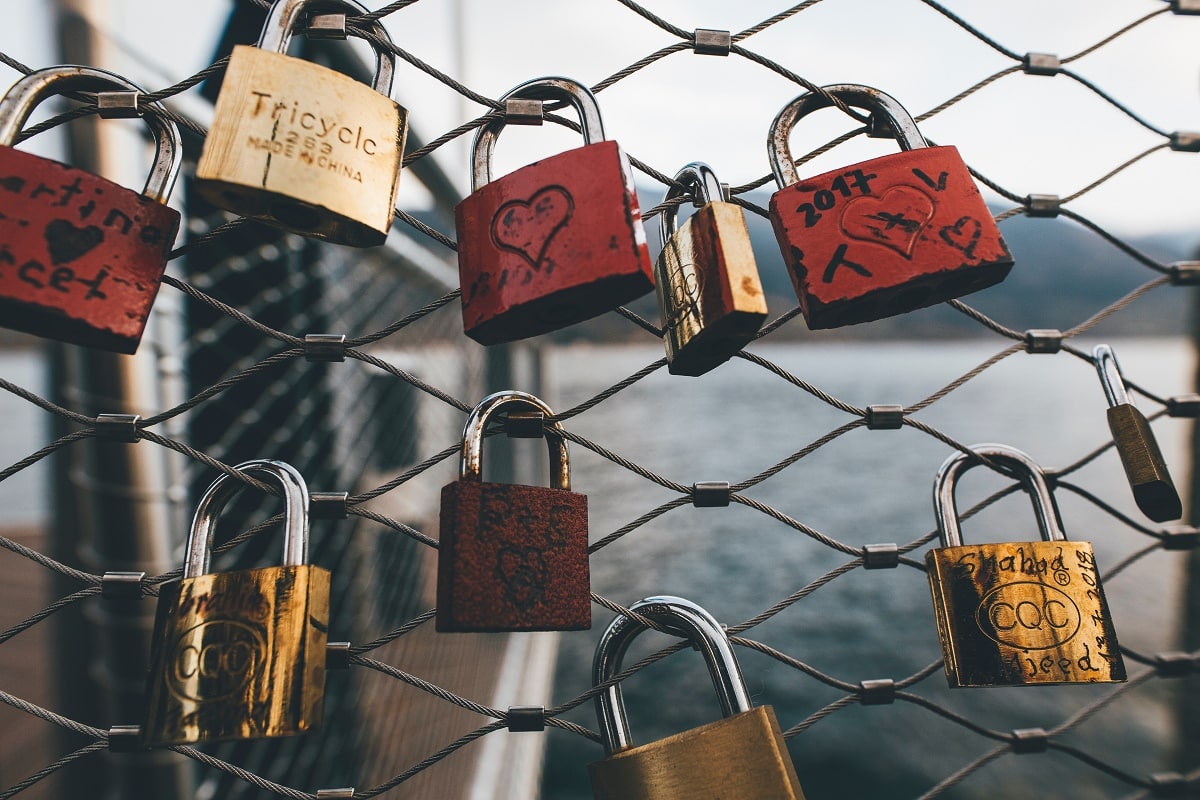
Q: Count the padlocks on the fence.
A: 10